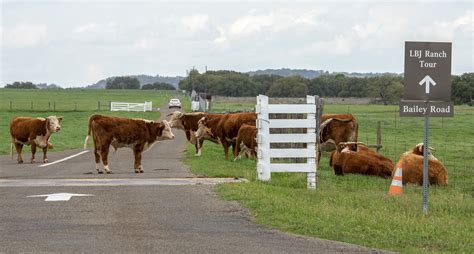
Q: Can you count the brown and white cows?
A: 8